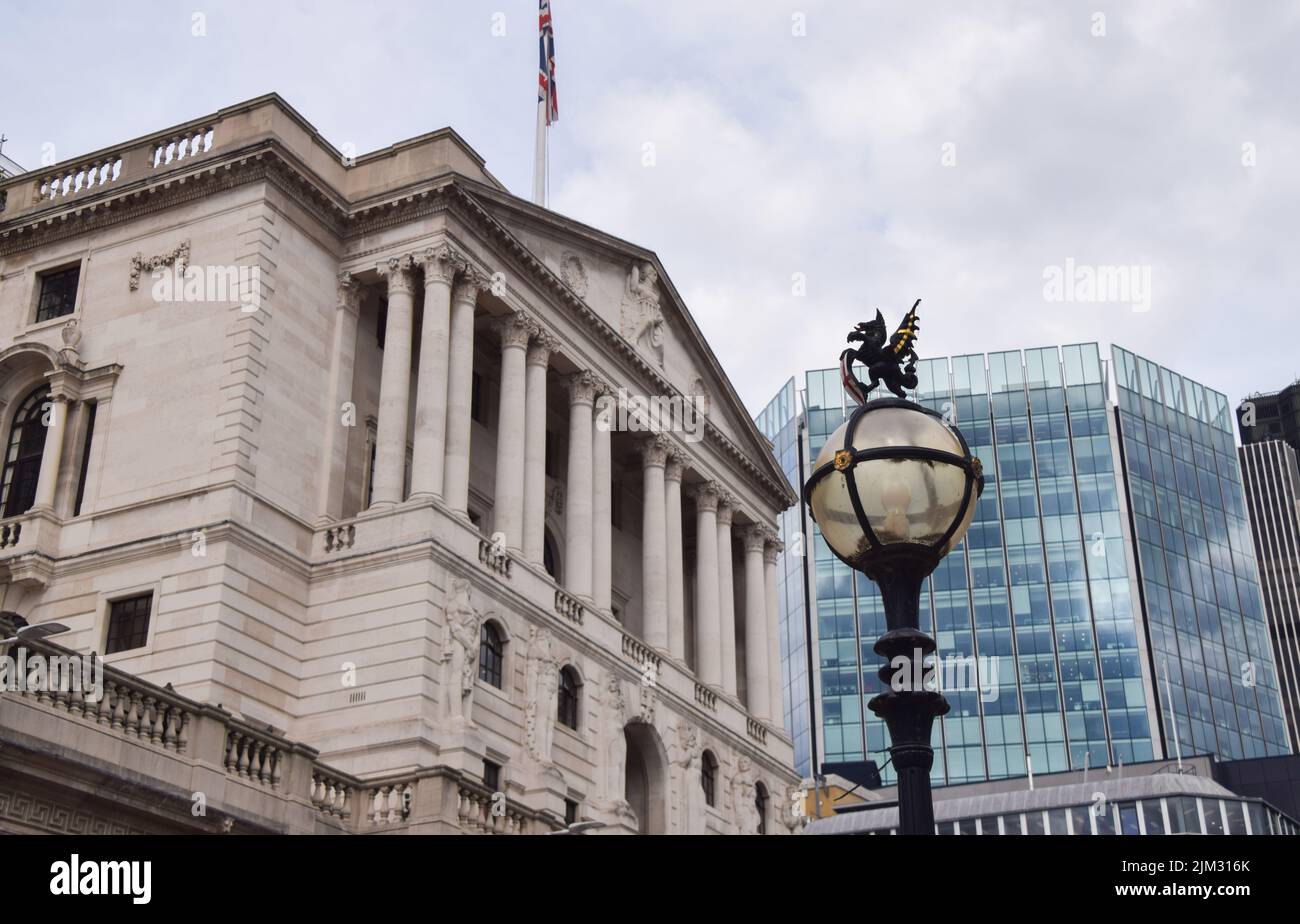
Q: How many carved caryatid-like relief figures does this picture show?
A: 6